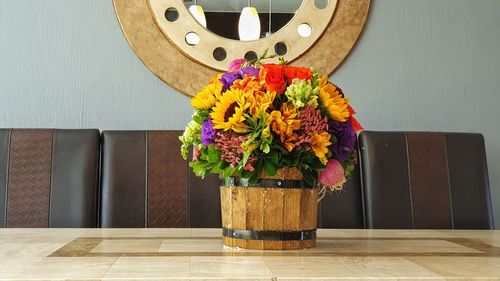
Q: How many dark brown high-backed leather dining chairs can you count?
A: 4